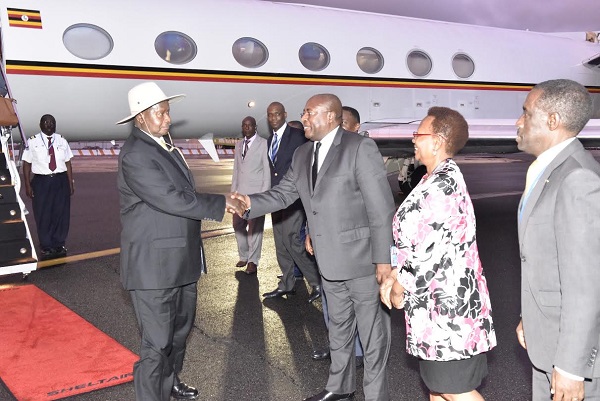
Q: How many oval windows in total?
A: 7